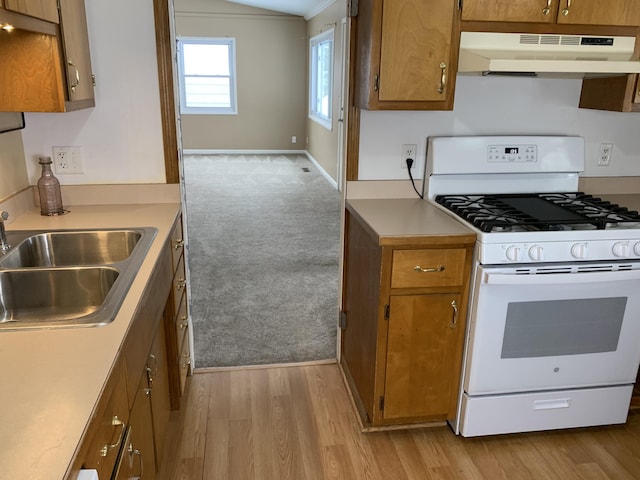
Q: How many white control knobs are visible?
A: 5